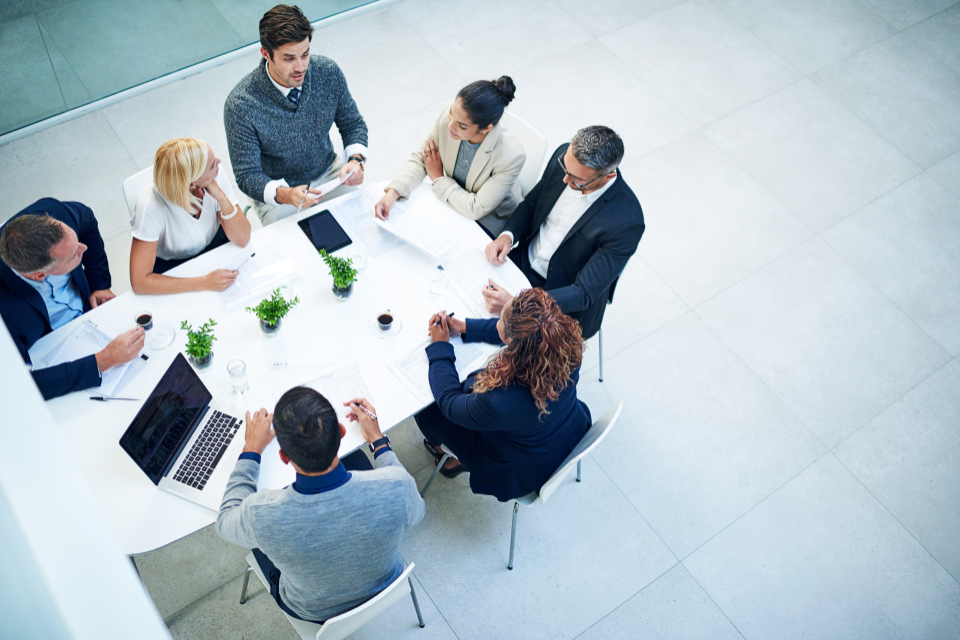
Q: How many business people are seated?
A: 7